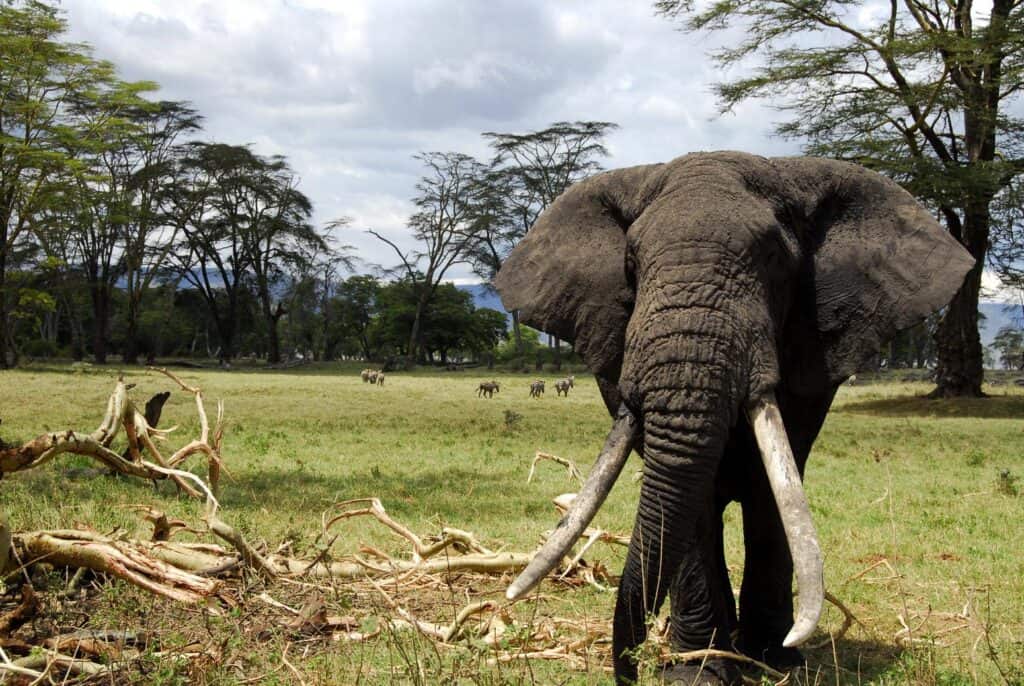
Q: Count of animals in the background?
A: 6